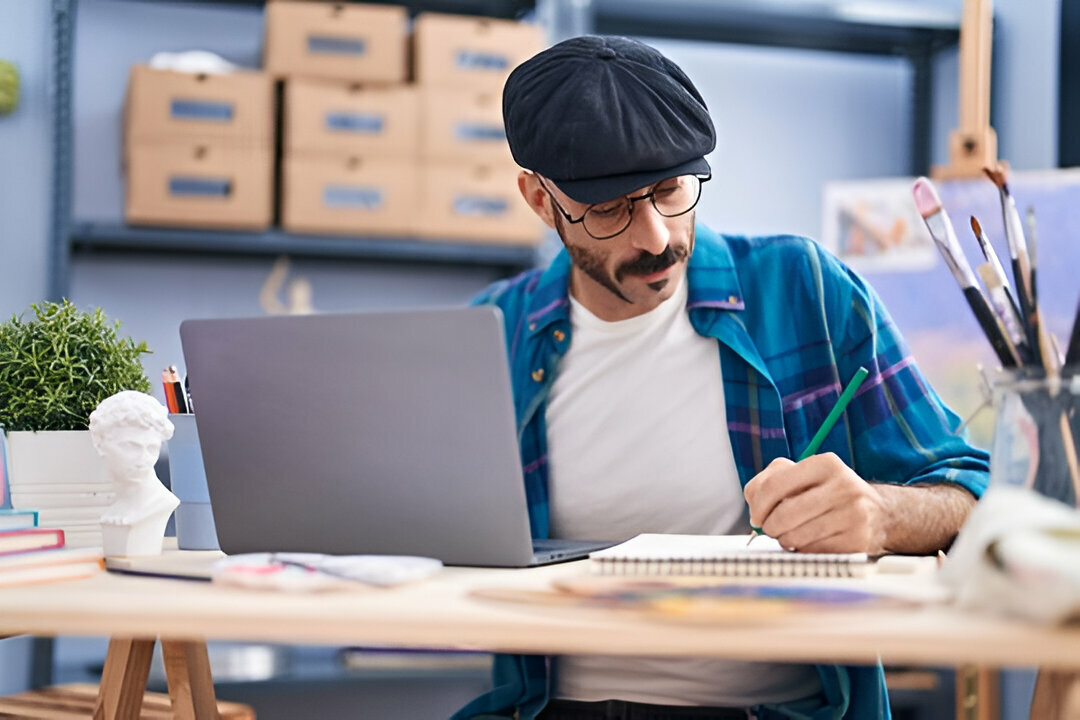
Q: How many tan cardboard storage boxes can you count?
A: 8